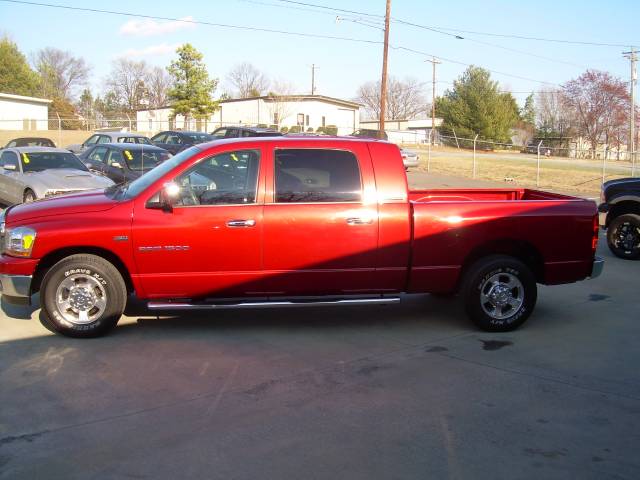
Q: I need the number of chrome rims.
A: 2